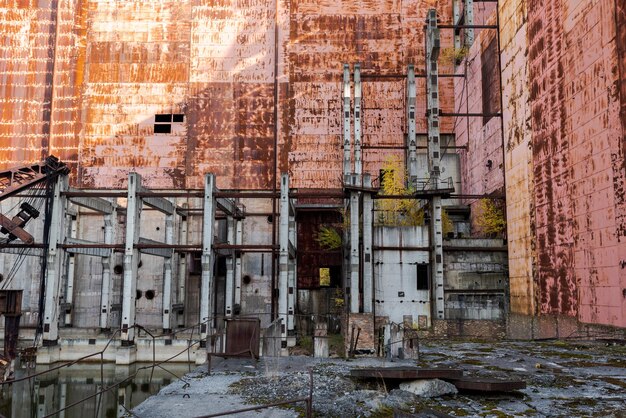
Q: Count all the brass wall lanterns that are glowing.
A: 0